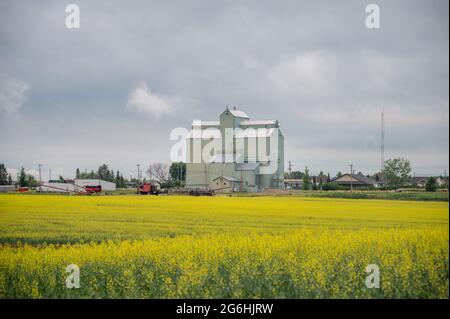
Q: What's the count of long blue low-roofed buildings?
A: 0